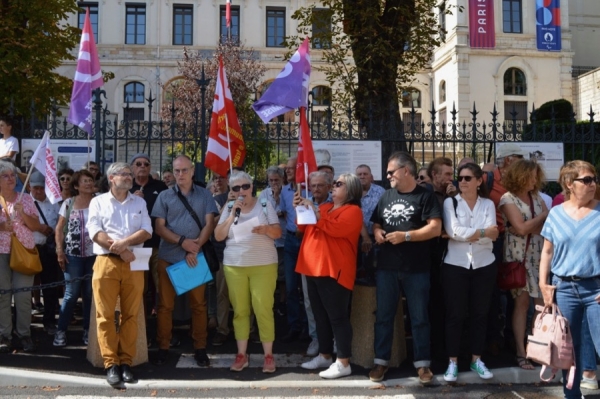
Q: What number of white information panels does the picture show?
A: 3